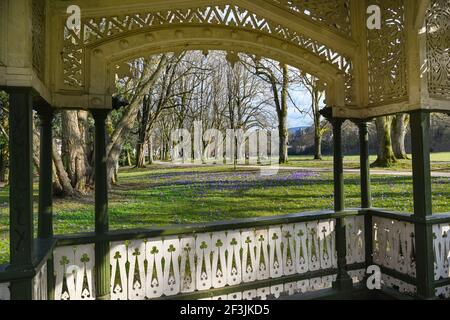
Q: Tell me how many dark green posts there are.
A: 6